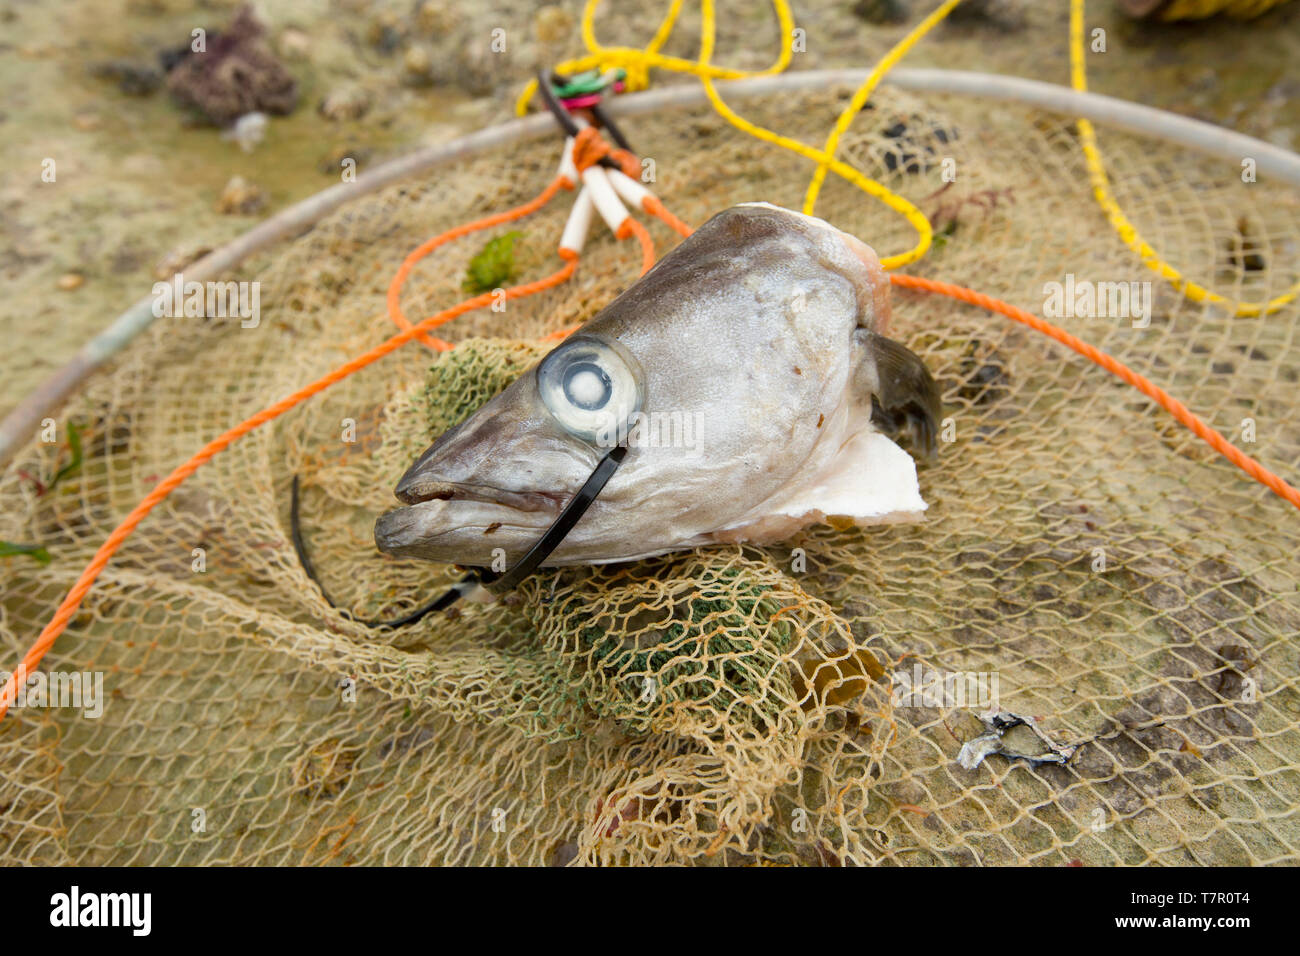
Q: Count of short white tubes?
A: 4